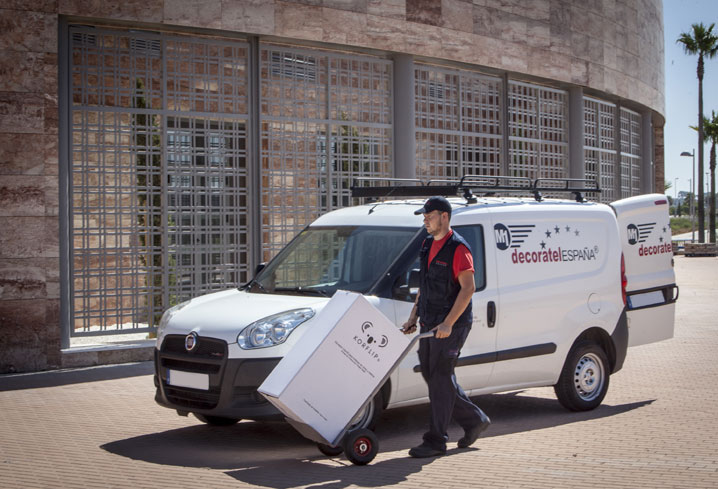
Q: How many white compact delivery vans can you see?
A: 1